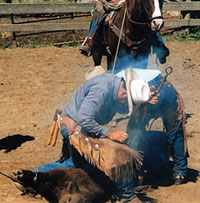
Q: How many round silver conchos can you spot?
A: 3